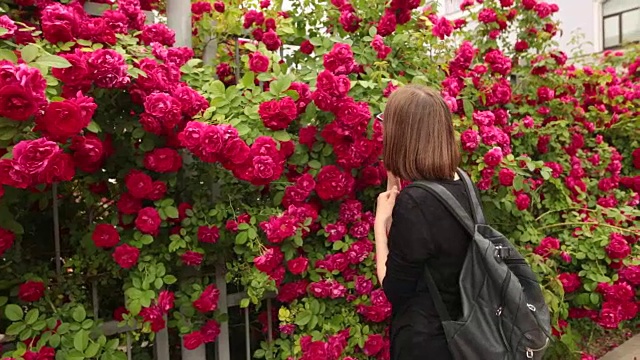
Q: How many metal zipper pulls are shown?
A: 3